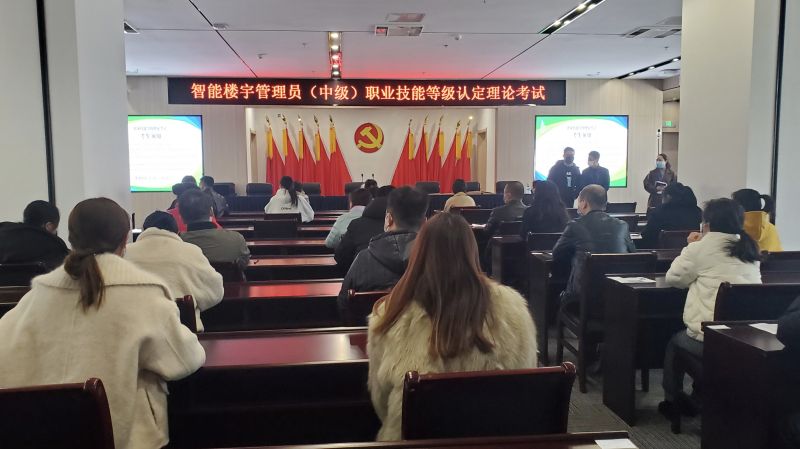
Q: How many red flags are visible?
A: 10